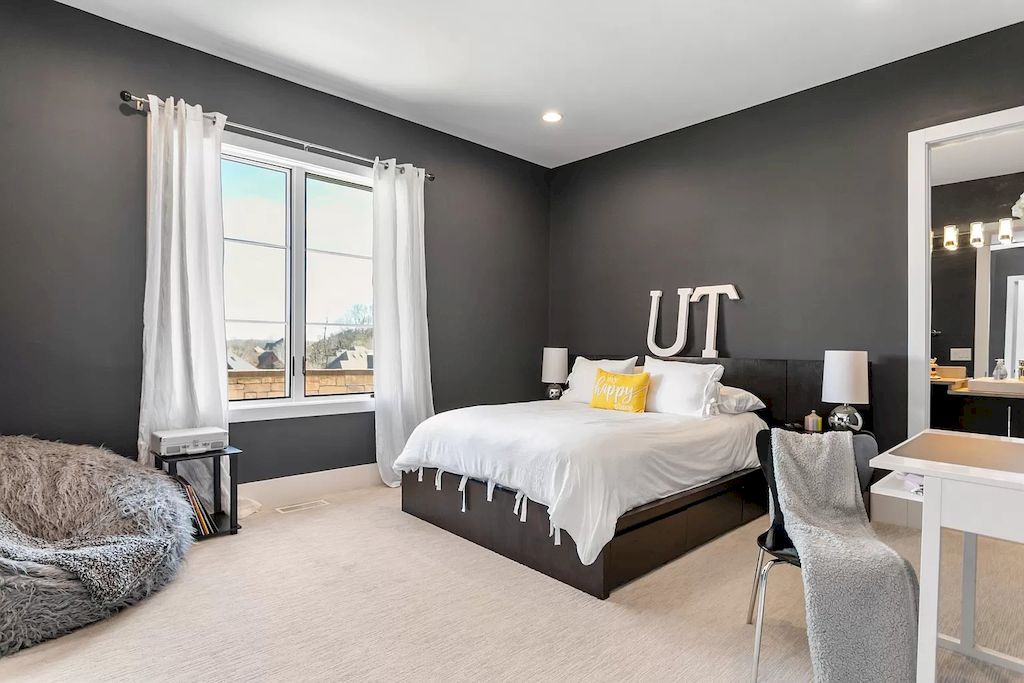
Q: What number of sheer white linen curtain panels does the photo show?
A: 2